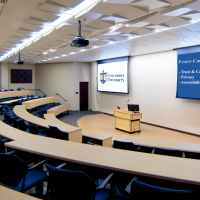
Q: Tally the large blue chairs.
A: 3